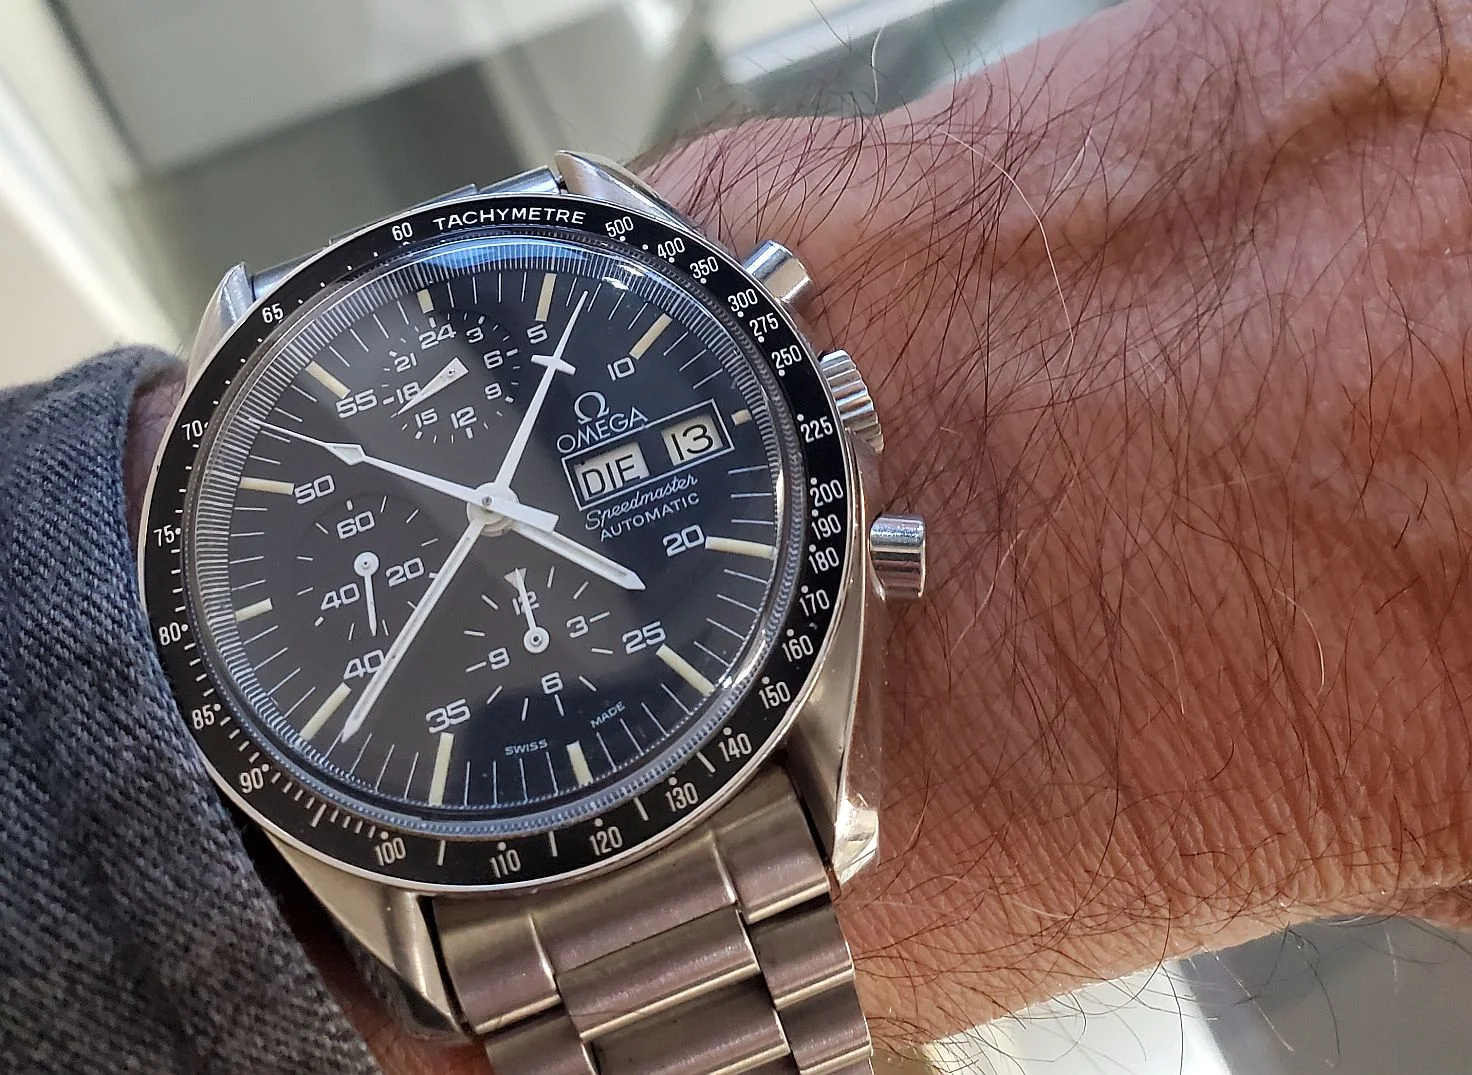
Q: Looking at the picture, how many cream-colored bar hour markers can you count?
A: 12